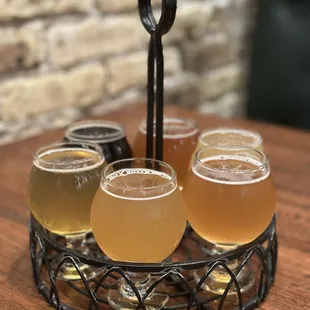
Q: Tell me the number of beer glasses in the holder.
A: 6